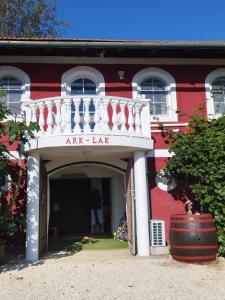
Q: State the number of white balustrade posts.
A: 13